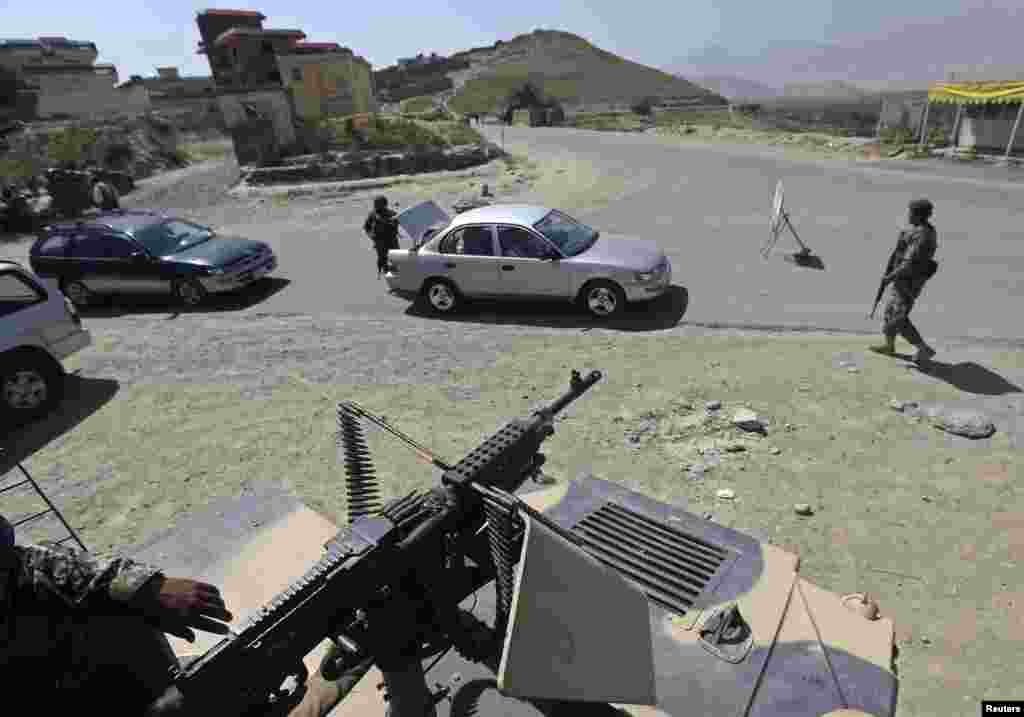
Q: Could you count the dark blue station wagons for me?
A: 1